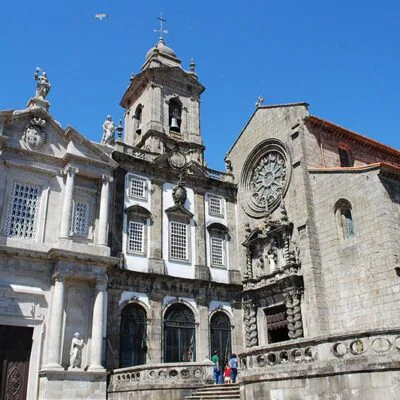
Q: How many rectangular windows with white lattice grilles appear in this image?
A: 7